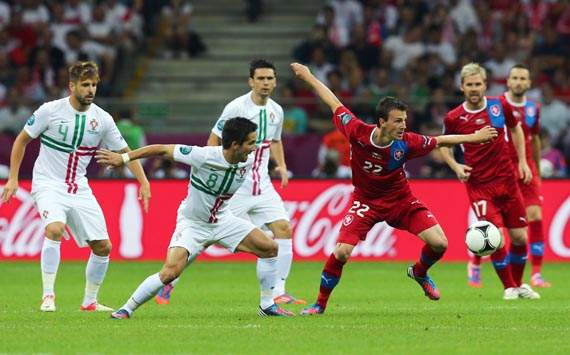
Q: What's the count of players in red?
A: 3